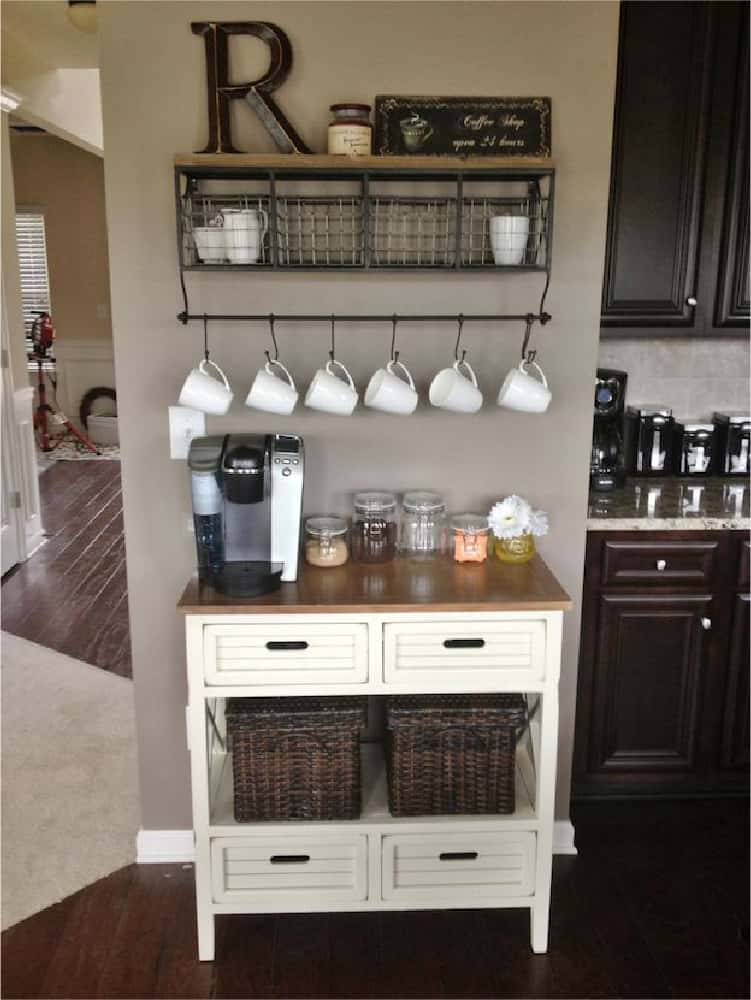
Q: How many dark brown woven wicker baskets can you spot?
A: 2